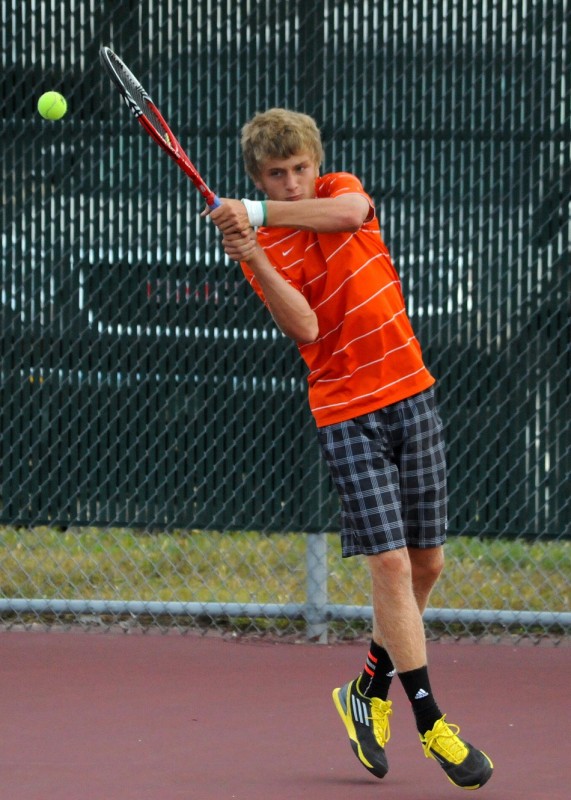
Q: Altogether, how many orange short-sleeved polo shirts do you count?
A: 1